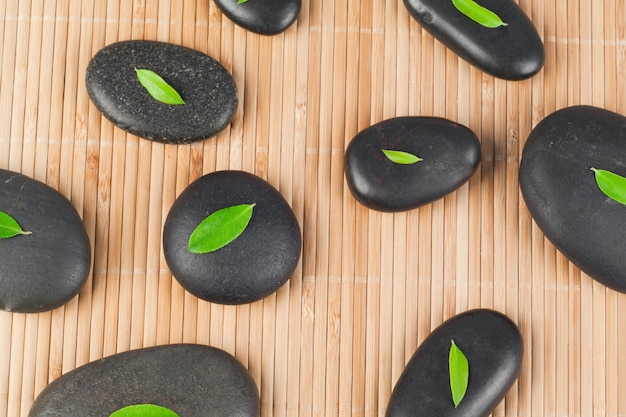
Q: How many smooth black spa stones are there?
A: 9